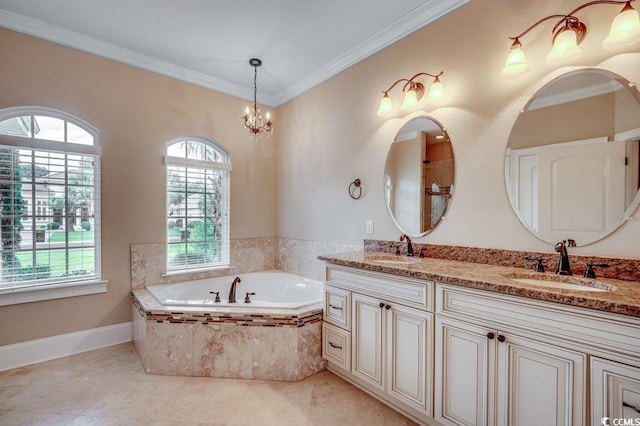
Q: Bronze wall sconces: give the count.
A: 2